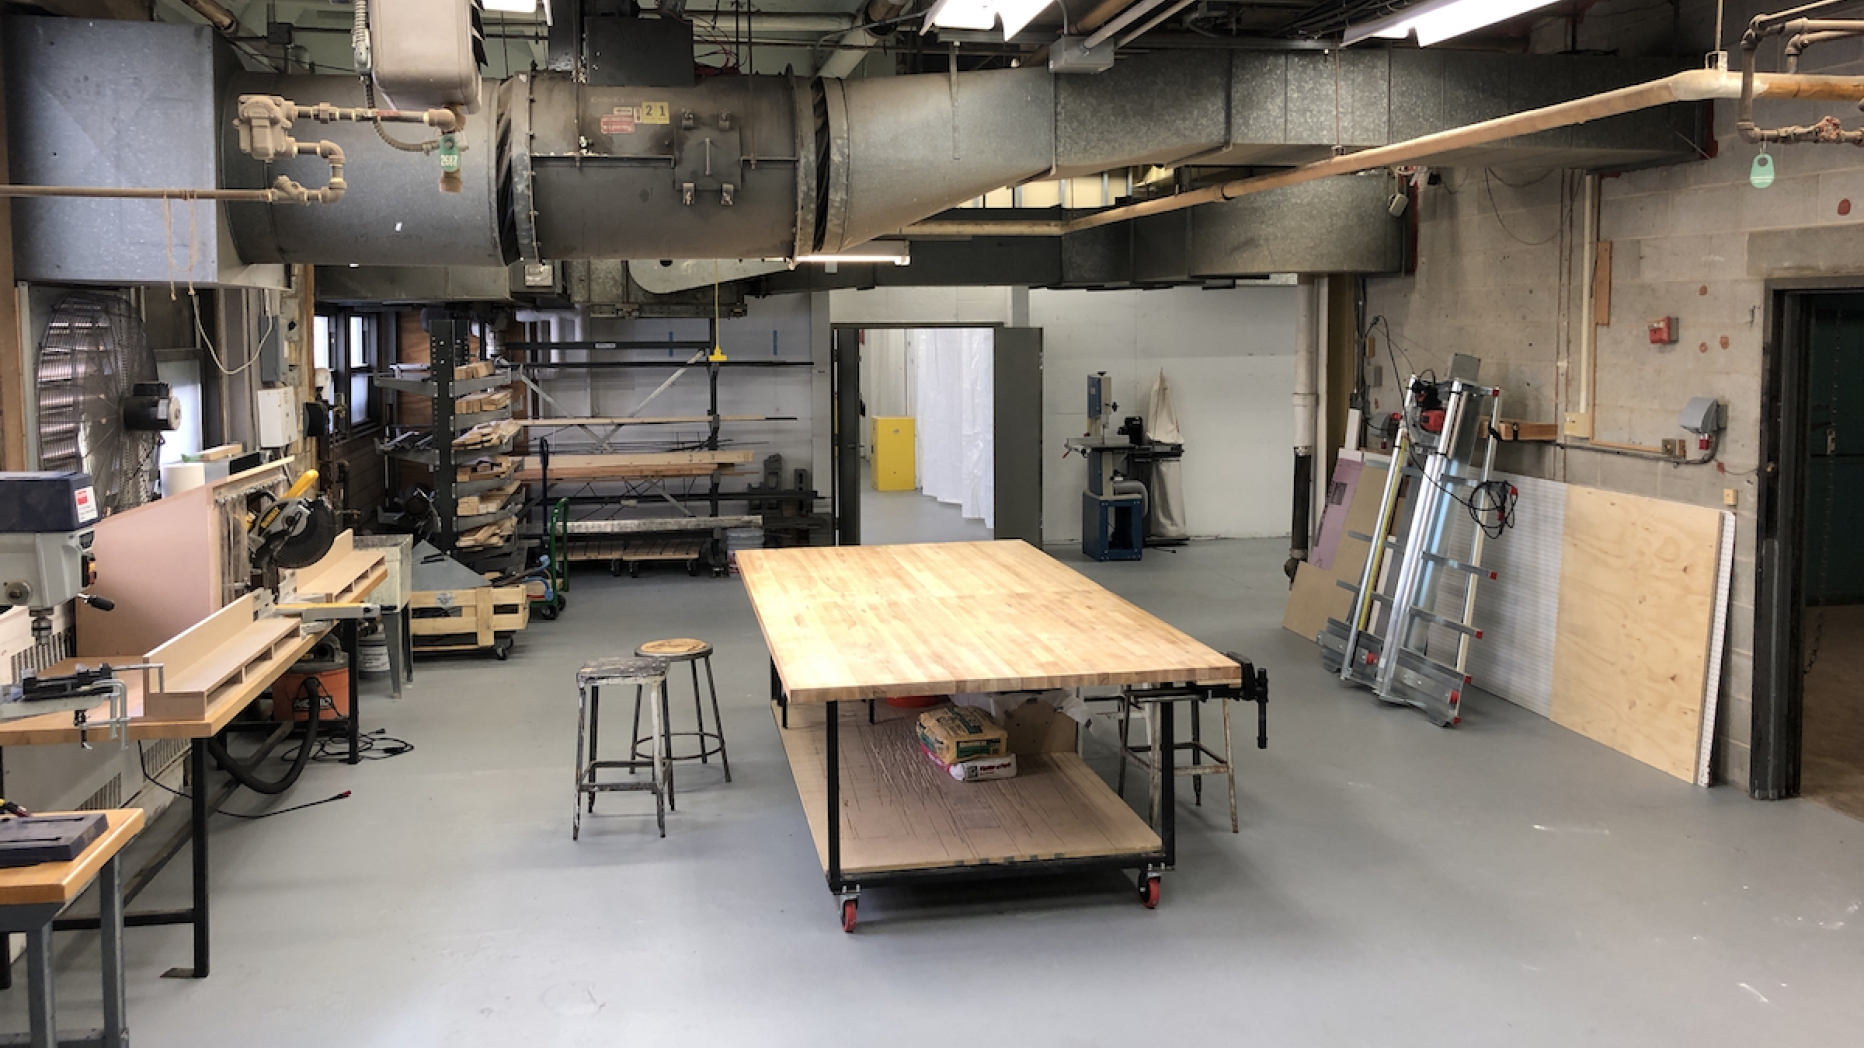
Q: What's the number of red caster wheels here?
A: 2